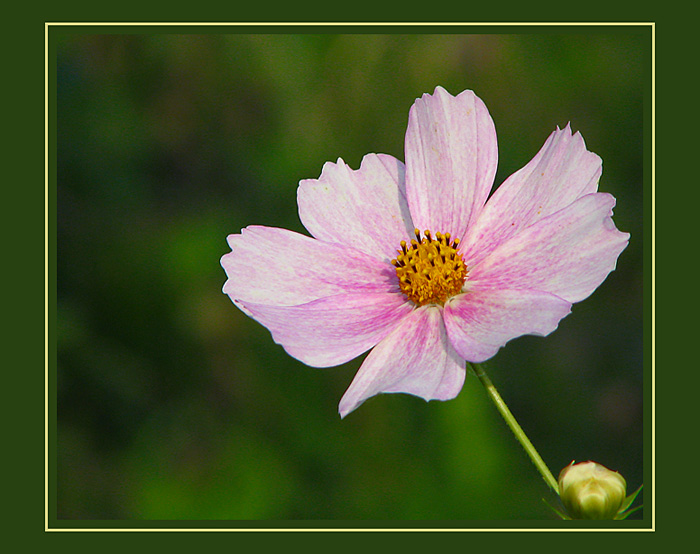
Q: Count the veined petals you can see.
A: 8